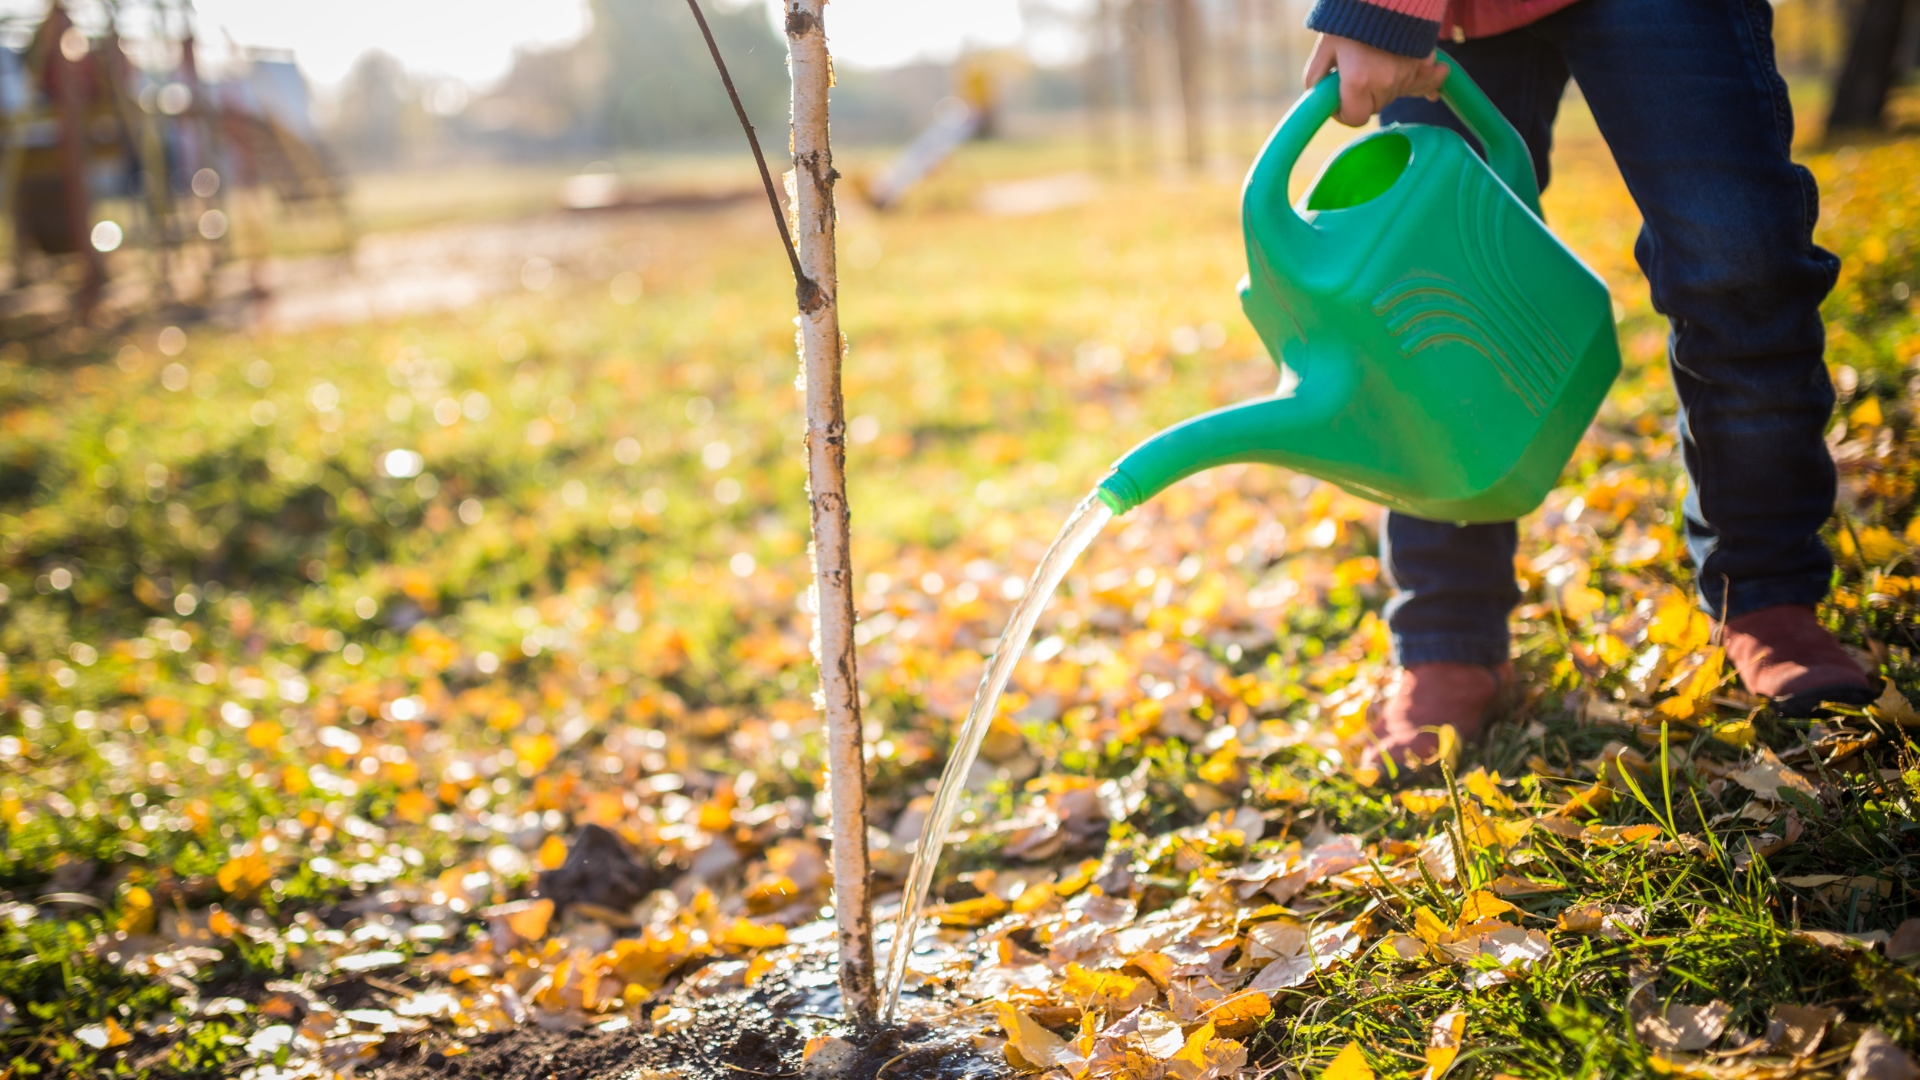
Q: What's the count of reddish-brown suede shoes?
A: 2